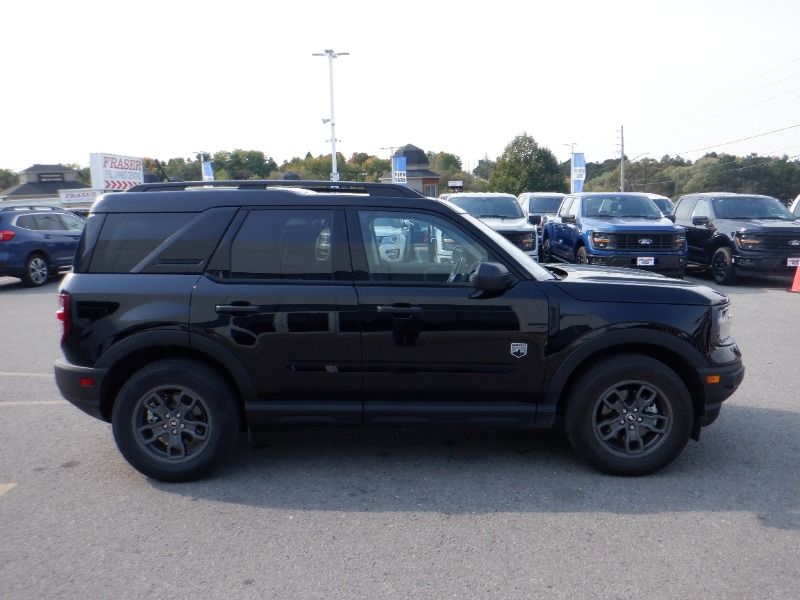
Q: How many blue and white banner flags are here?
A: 3